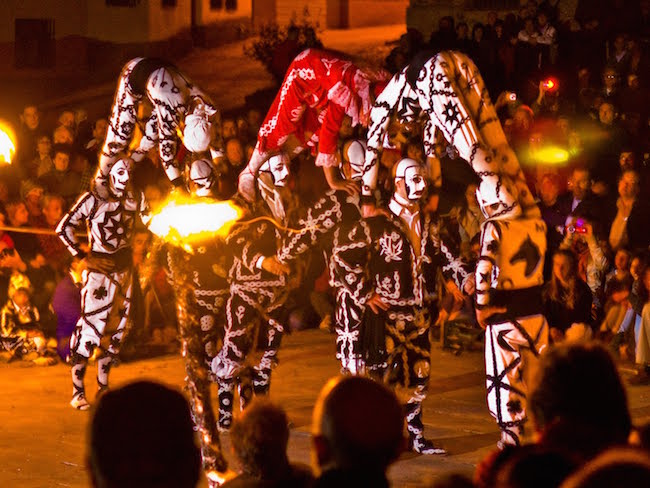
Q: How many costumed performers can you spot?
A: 9